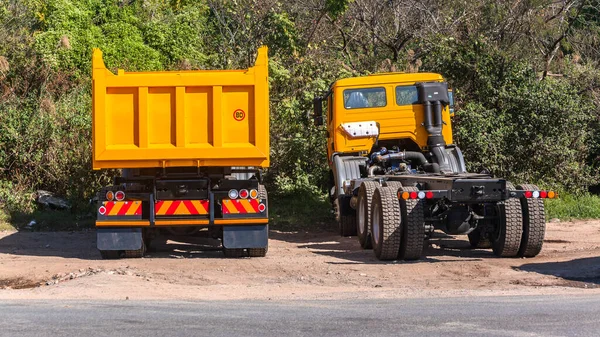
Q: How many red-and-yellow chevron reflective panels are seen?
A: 3